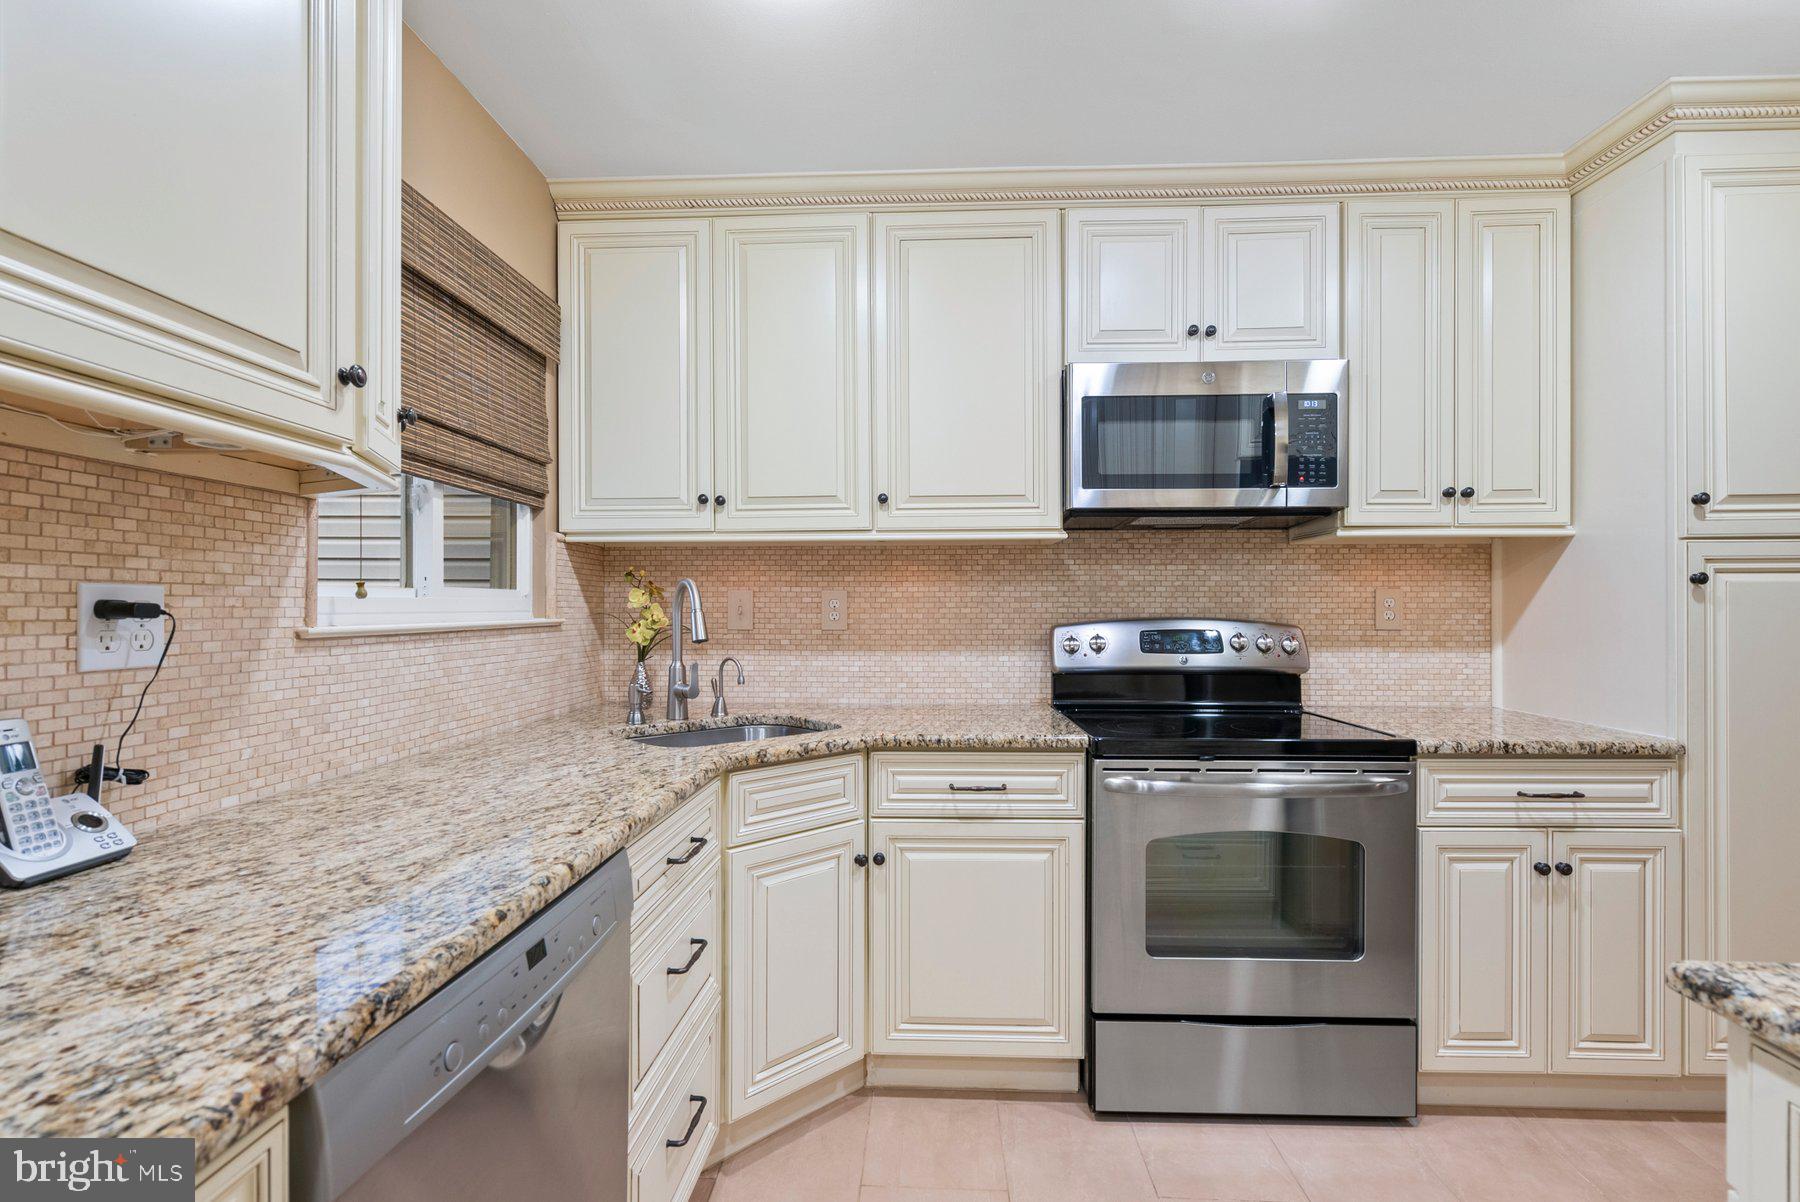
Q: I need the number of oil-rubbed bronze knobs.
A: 15